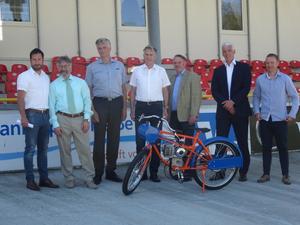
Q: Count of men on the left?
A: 3